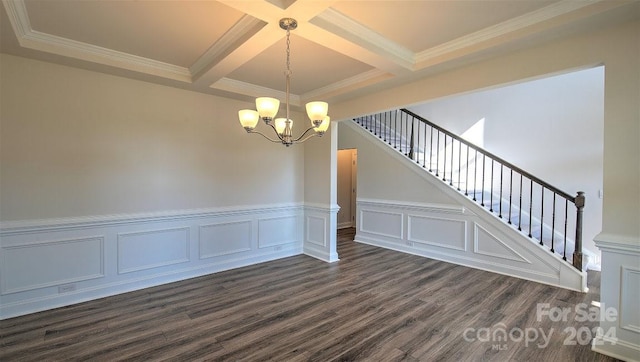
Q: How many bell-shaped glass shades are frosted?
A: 5